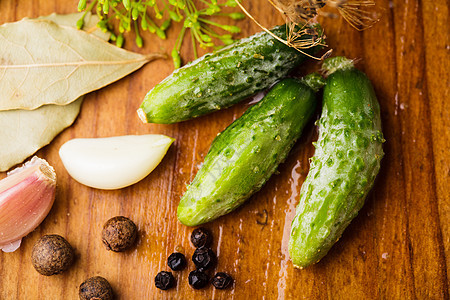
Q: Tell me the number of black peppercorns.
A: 6